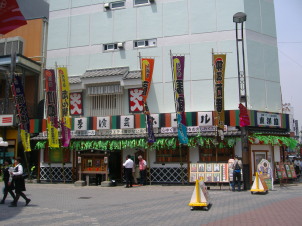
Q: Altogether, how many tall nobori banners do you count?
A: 6